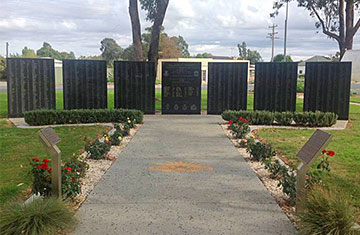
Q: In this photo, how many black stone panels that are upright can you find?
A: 7